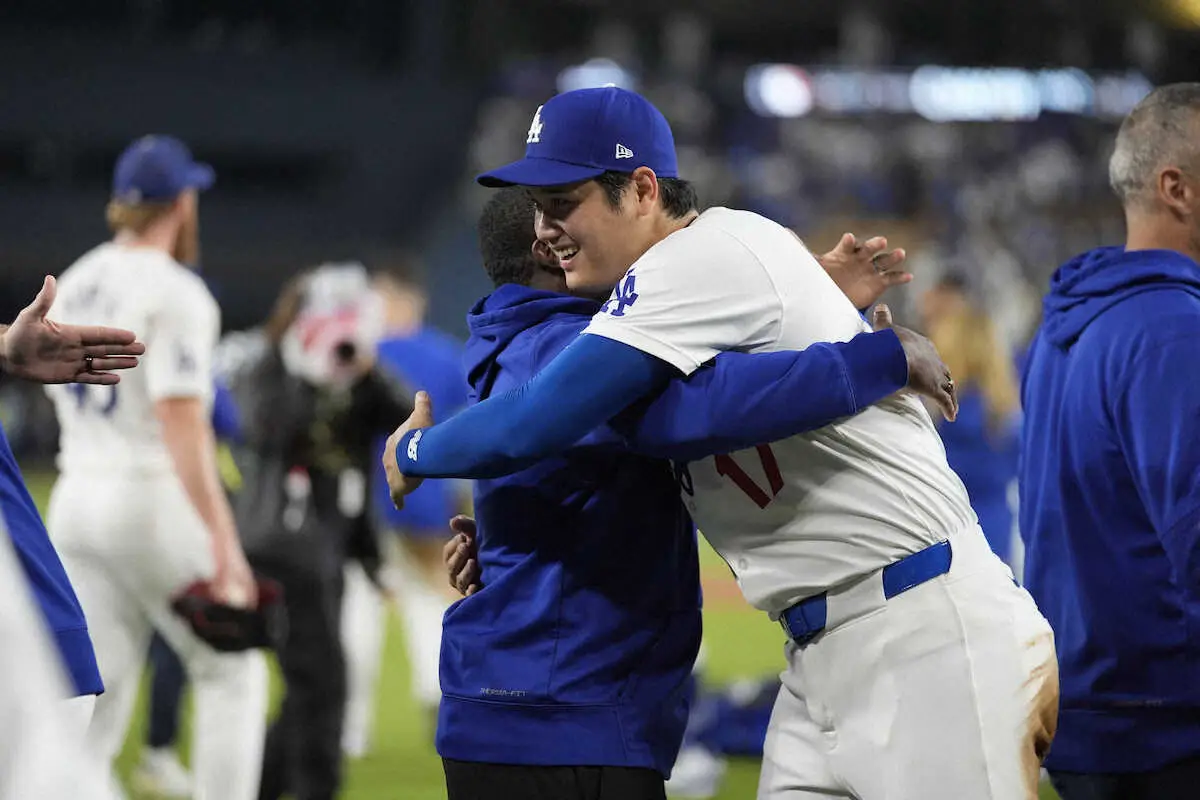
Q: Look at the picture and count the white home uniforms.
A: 2